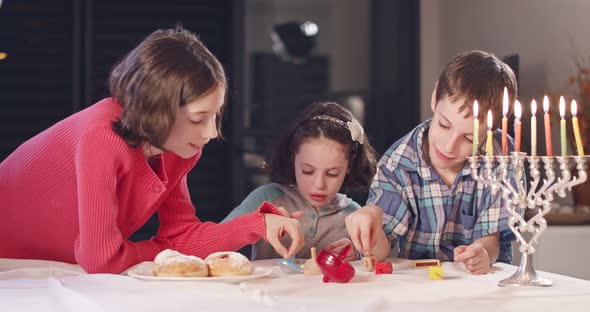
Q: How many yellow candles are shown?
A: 2